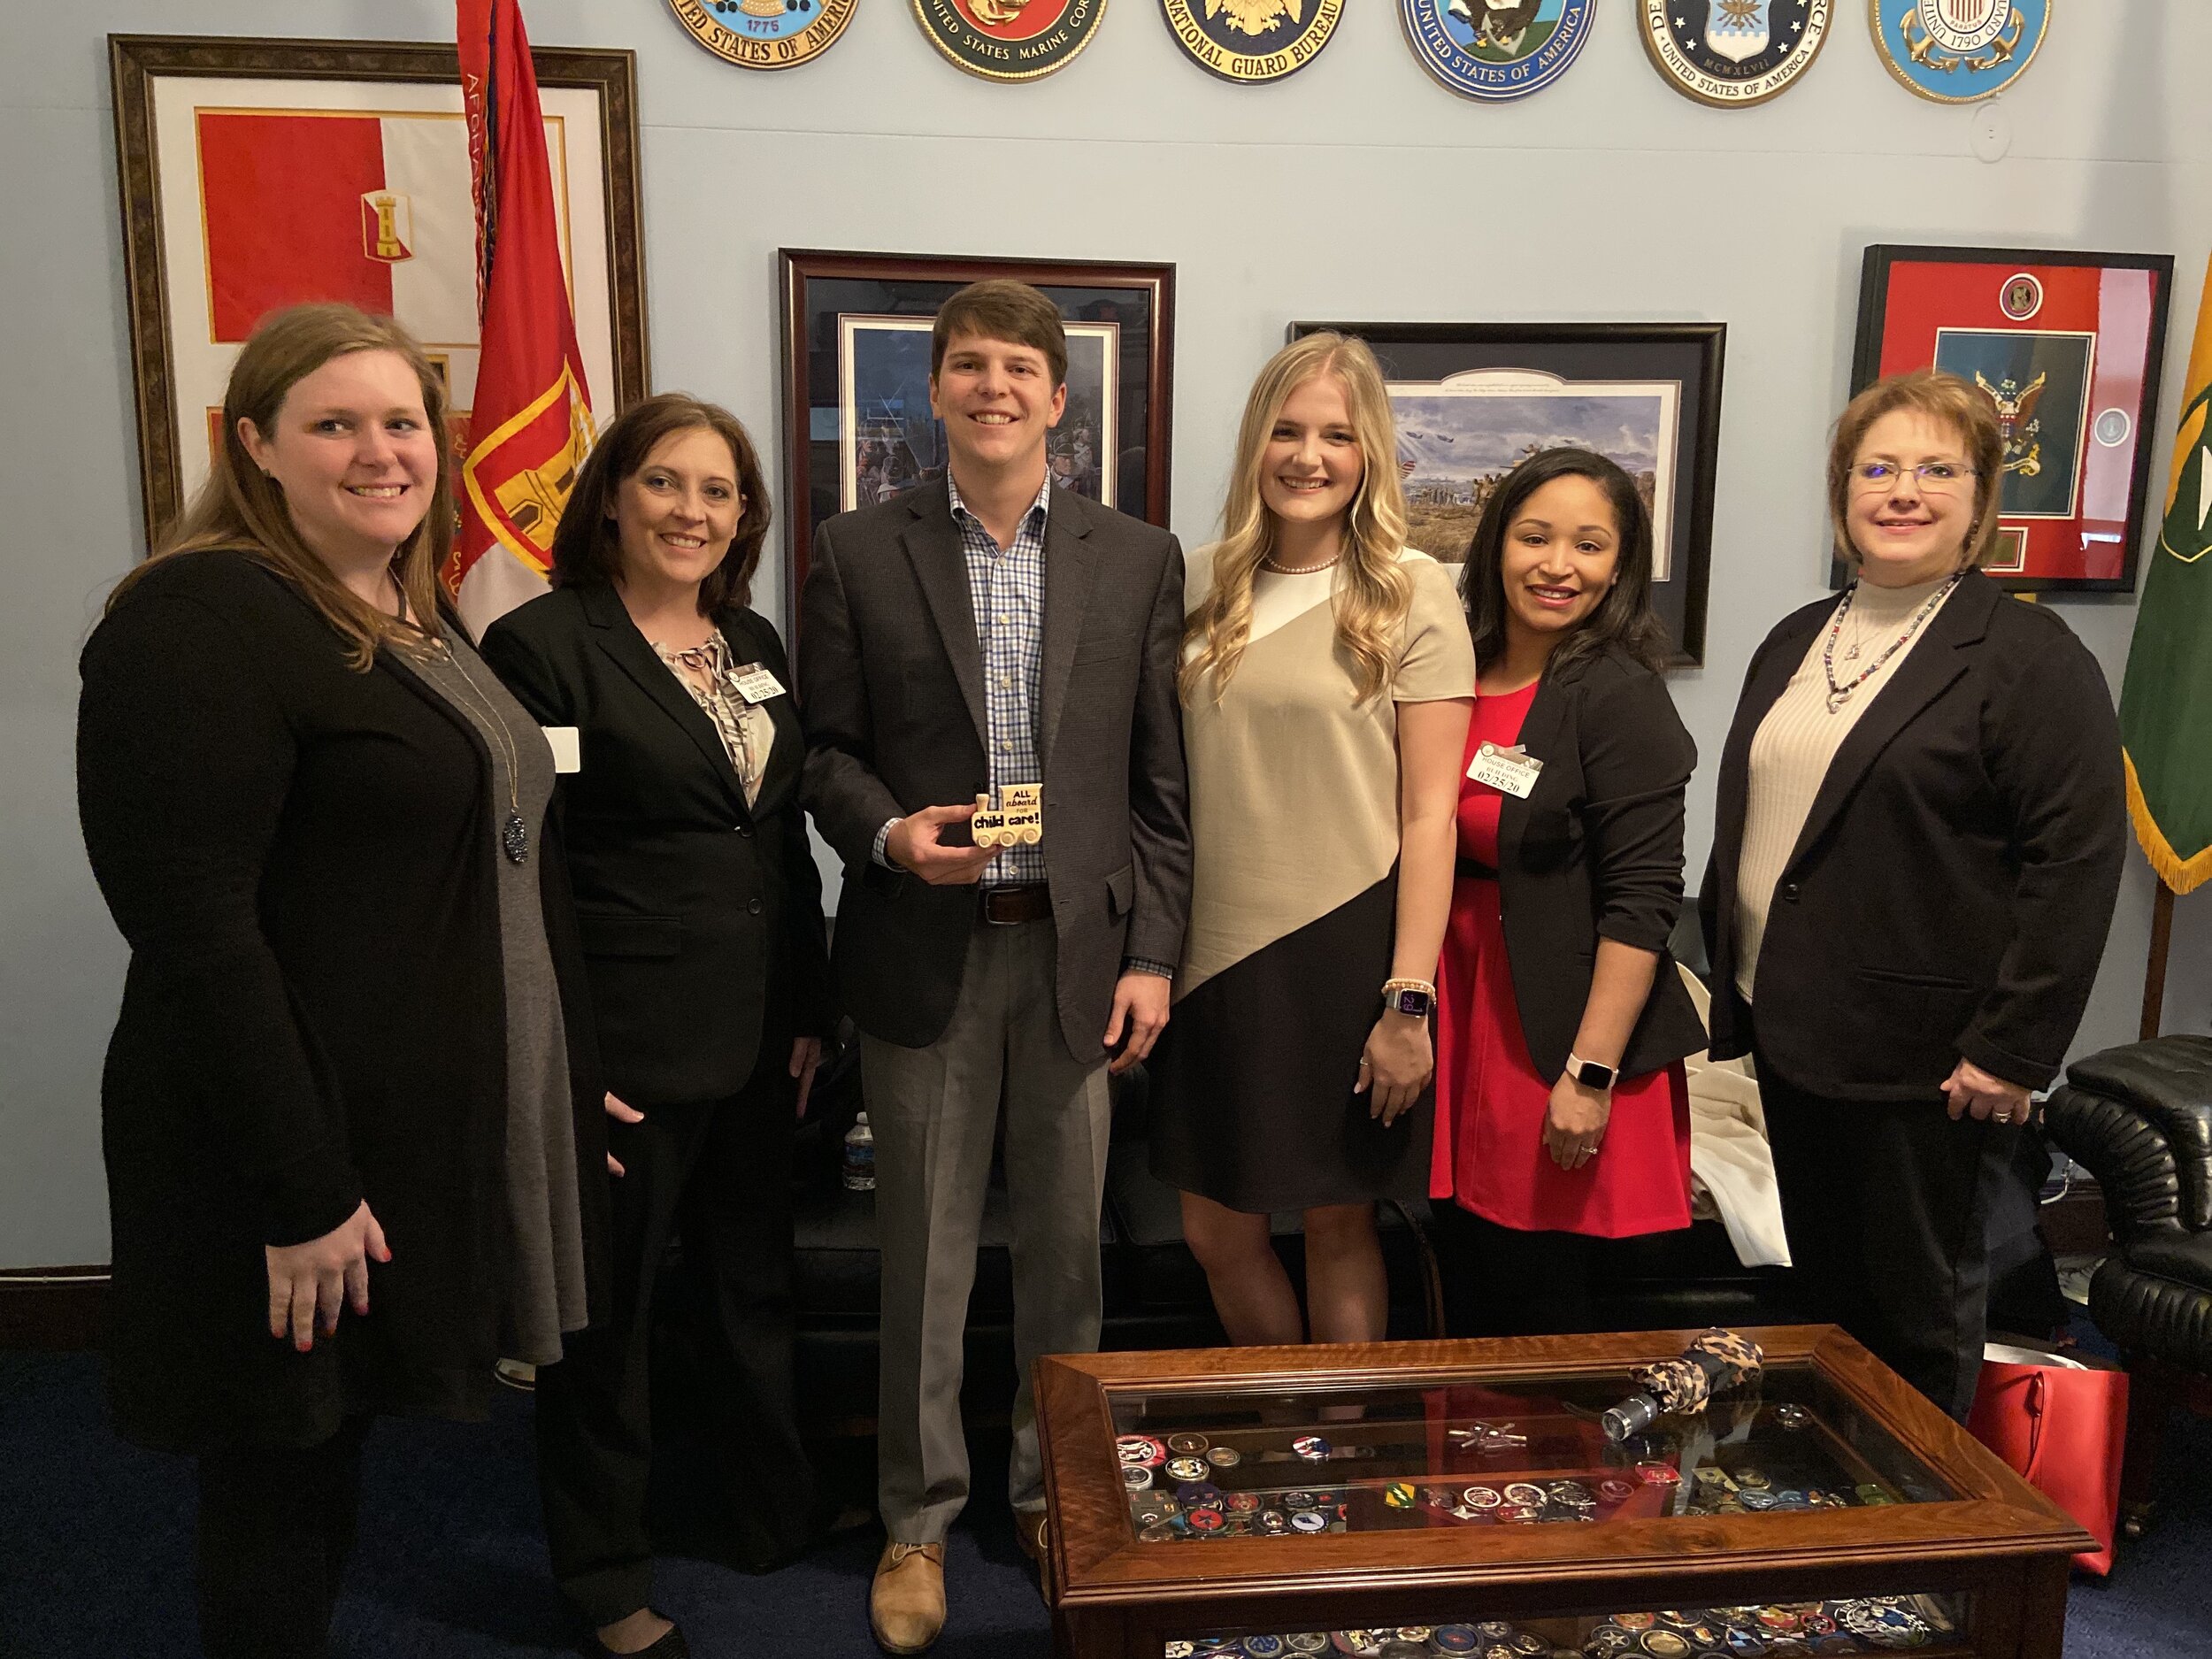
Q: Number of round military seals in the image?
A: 6